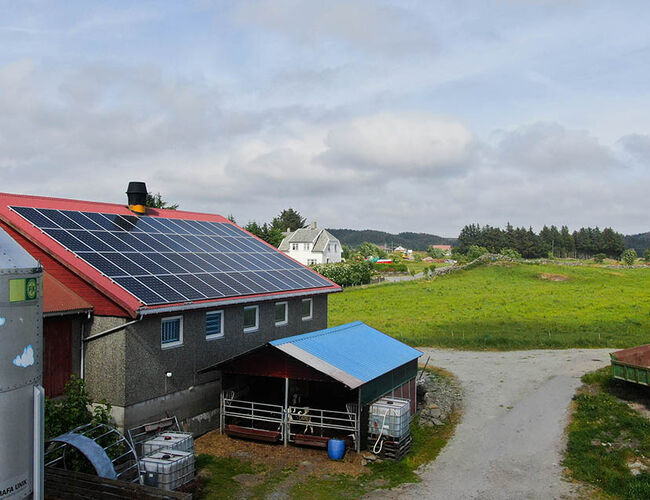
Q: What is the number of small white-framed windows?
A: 5